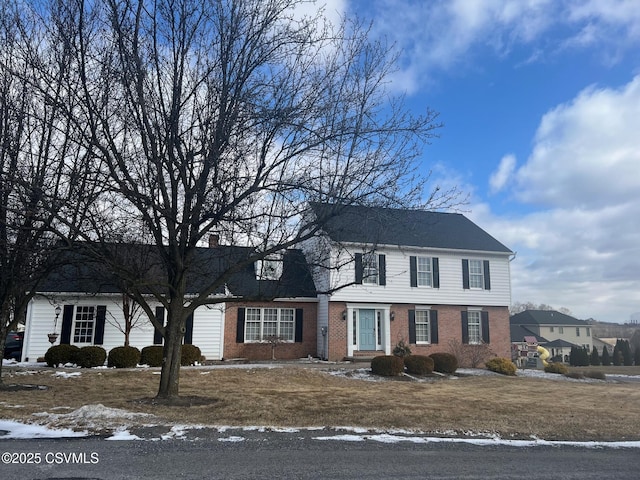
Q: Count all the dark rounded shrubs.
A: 8